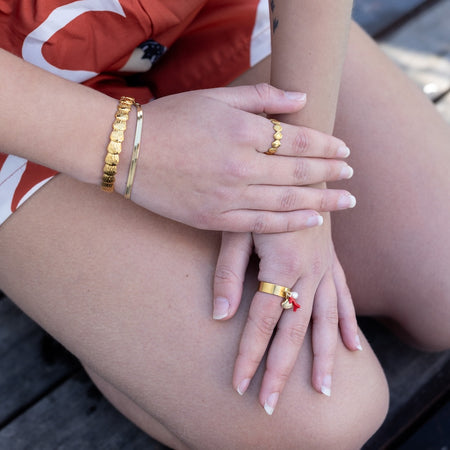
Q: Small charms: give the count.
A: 3